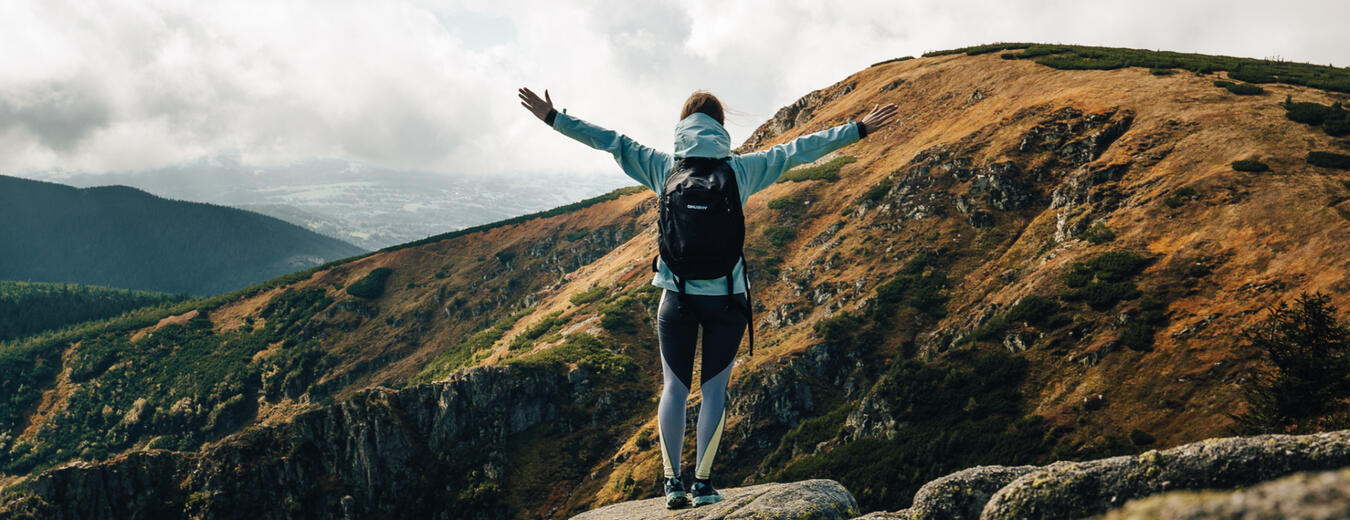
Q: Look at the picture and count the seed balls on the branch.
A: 0